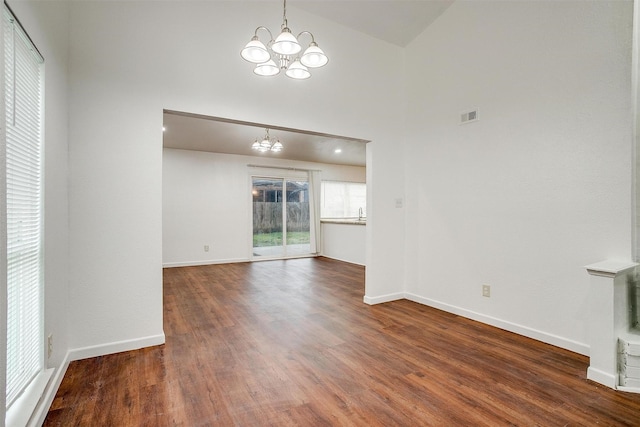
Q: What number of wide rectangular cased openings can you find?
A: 1